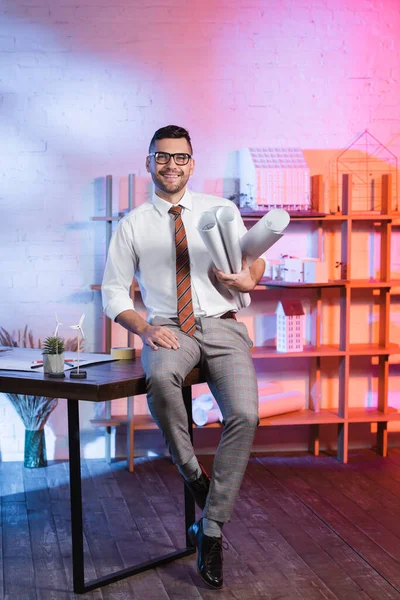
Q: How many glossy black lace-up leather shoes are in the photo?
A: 2